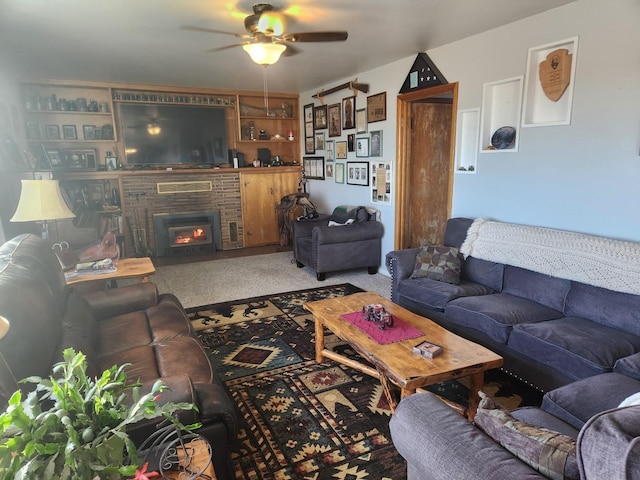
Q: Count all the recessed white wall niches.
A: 3